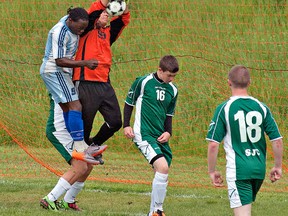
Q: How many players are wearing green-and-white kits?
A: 3